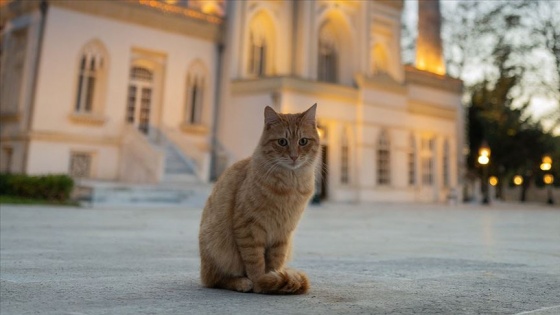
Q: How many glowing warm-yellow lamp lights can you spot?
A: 5